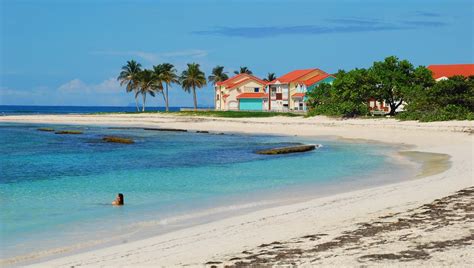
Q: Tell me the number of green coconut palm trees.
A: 8